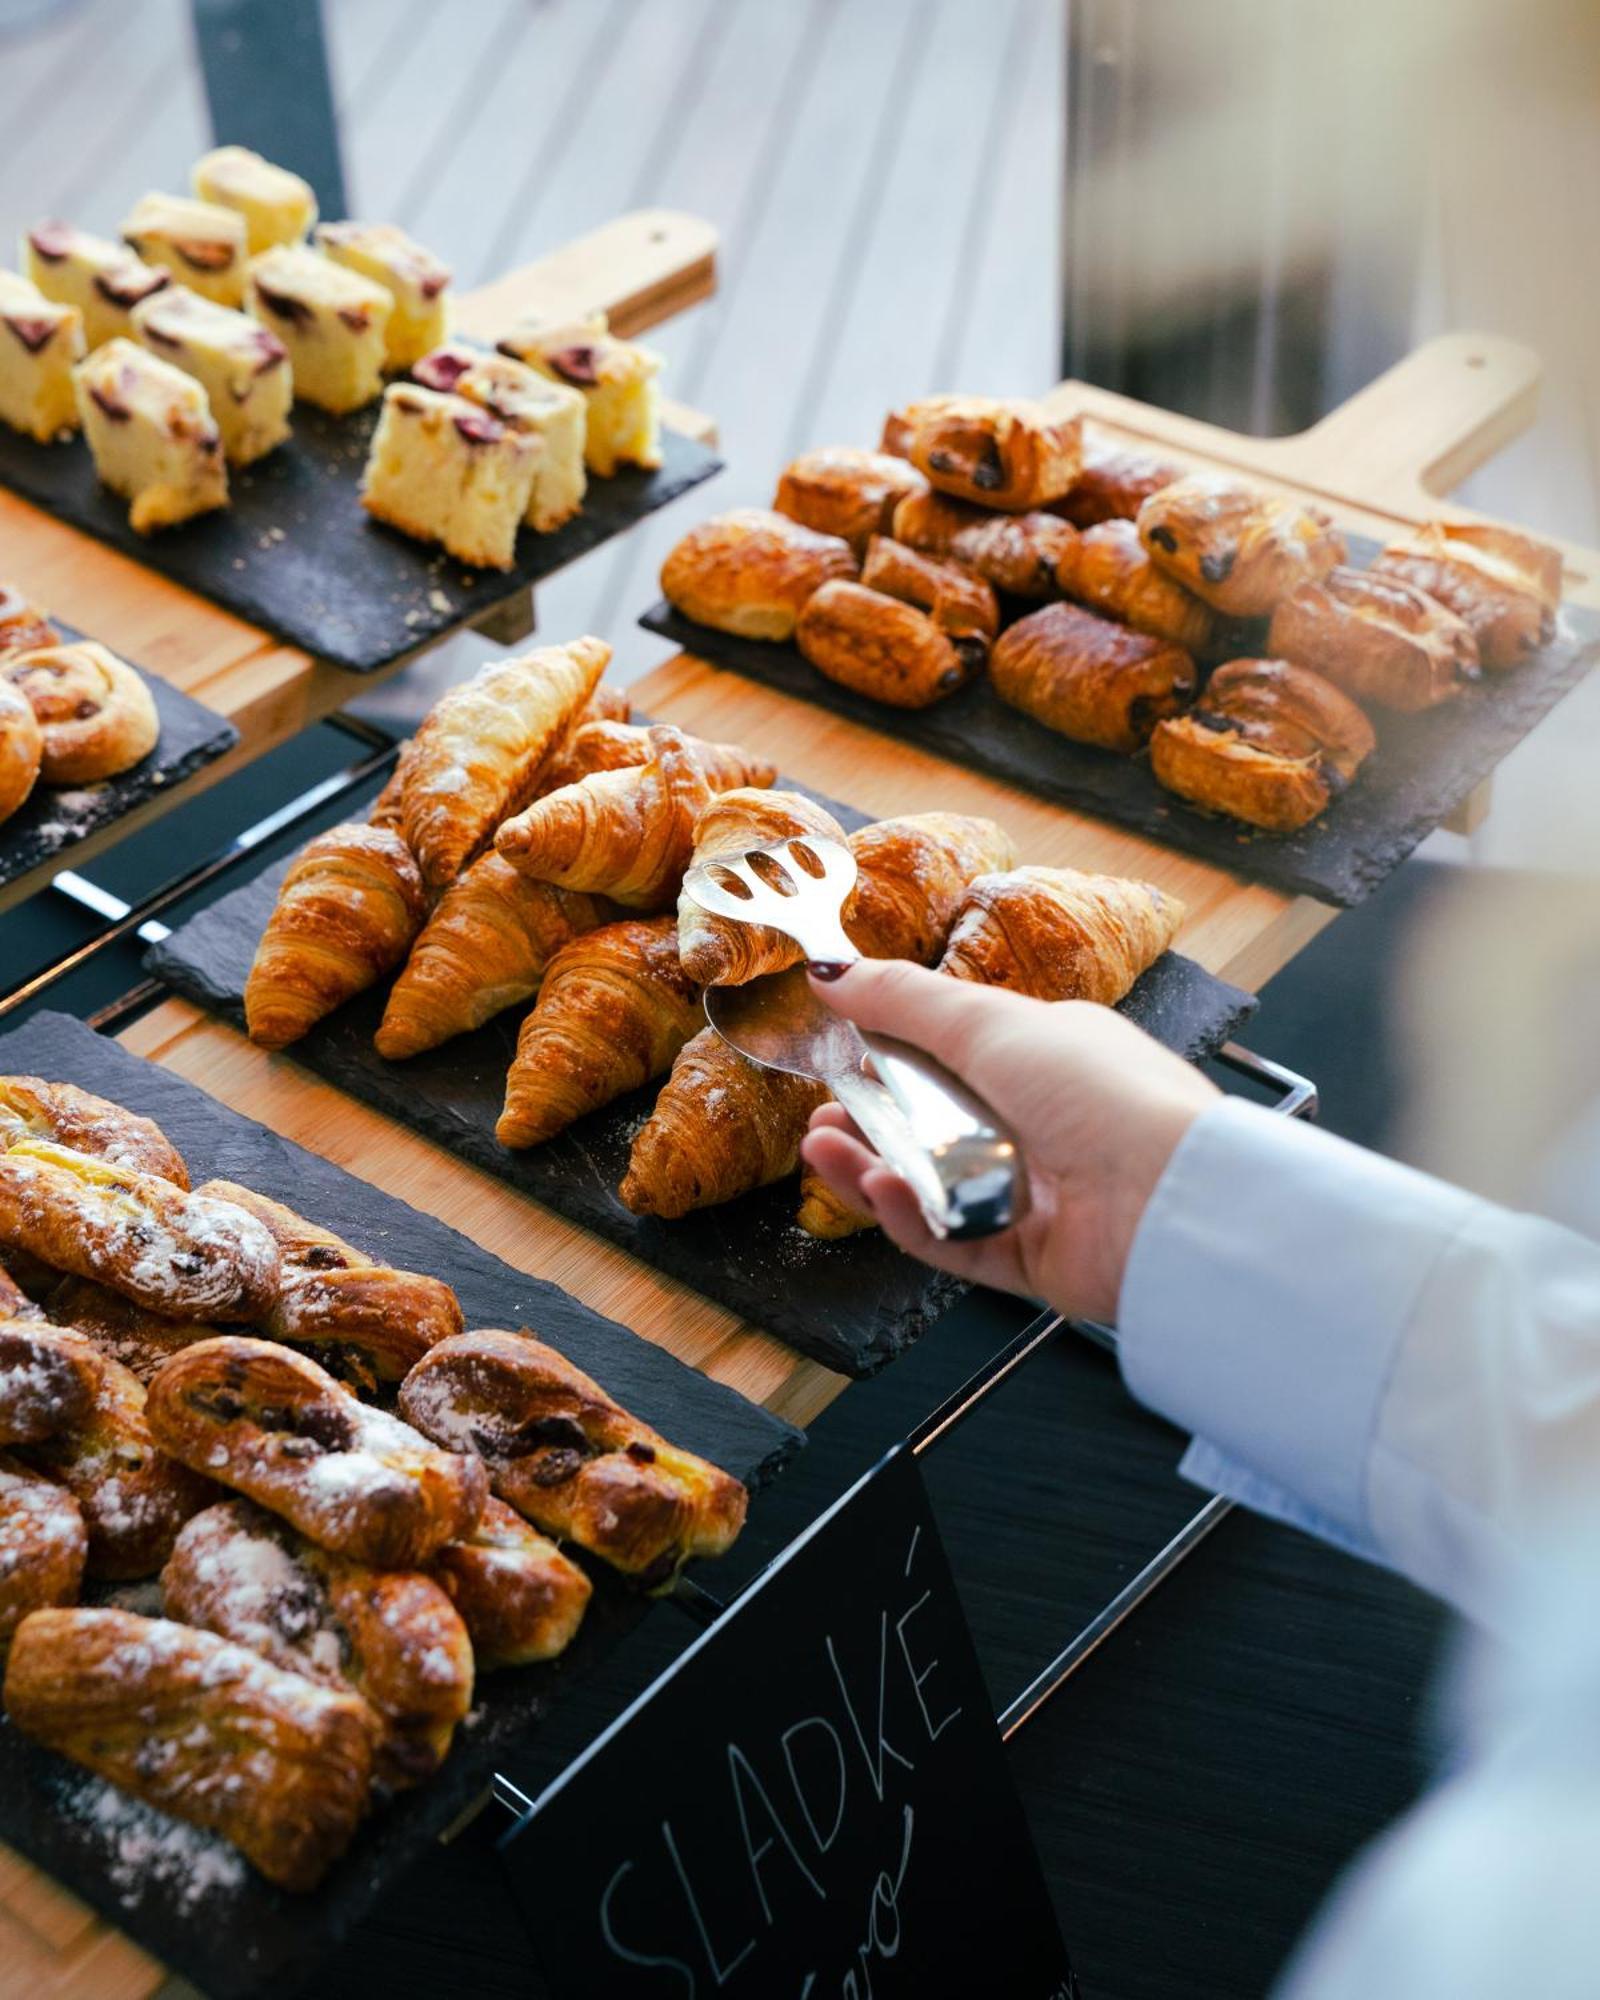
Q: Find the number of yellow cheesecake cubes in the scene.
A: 11